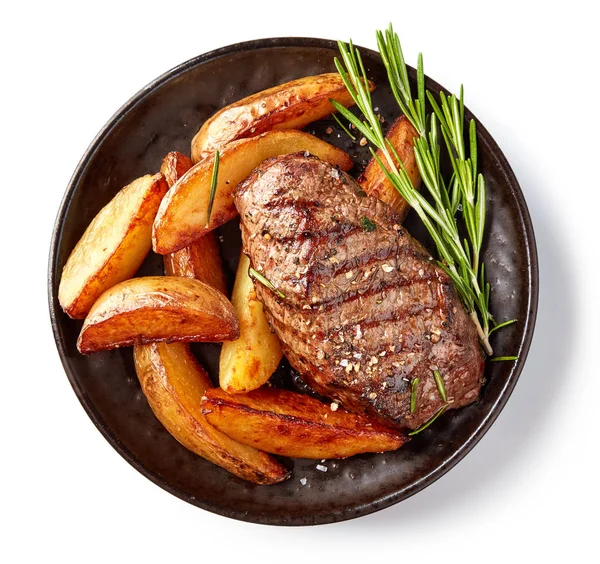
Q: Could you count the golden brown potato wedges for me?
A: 9